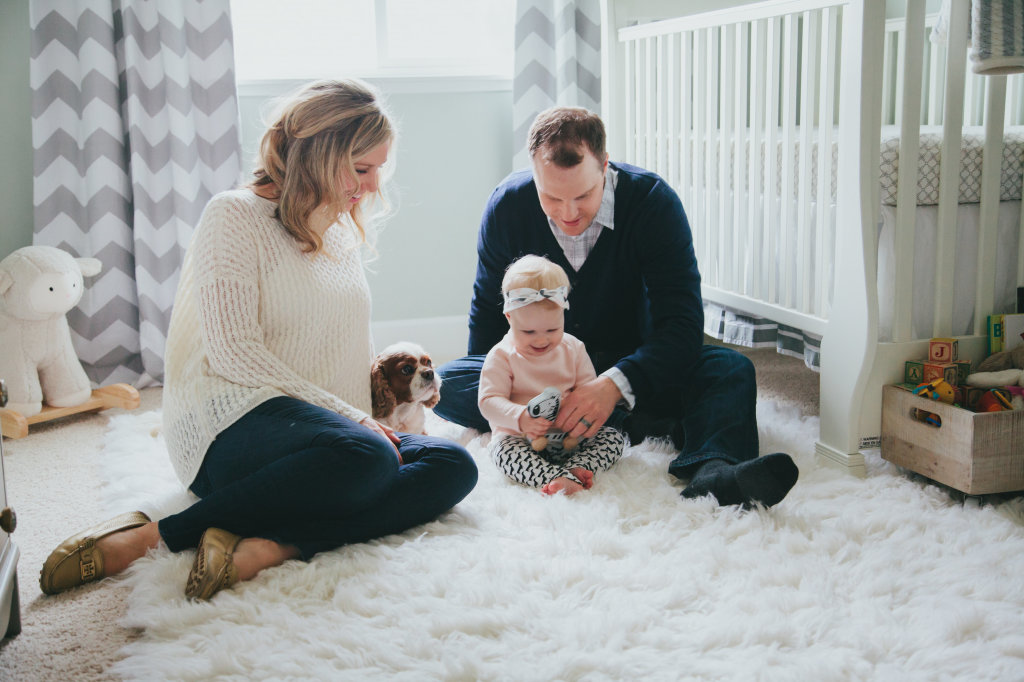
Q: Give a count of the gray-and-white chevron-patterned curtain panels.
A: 2